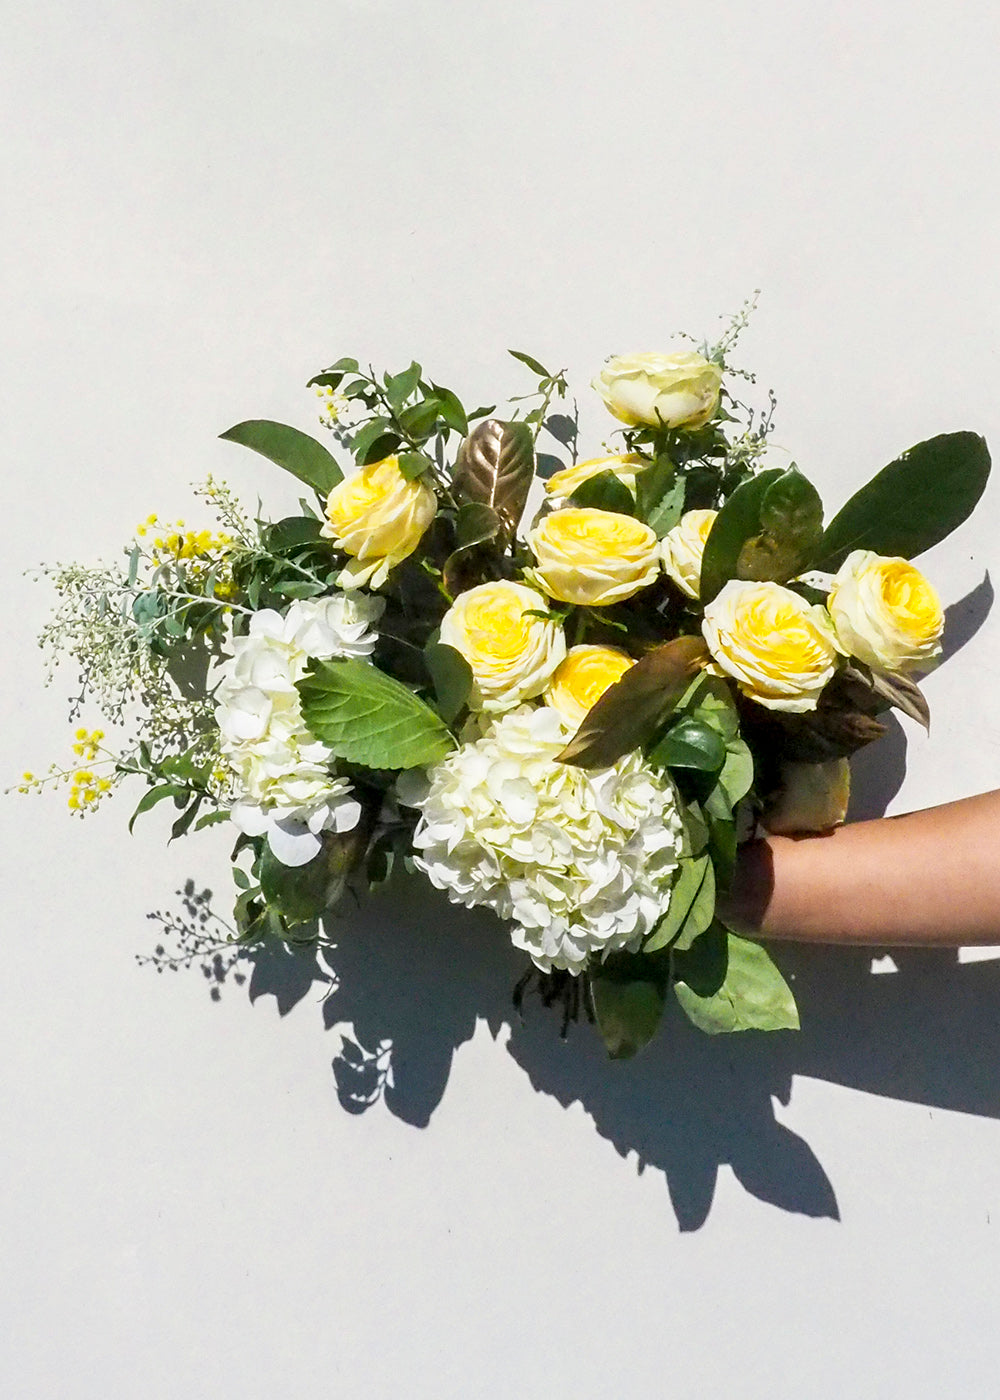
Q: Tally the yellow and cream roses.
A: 9